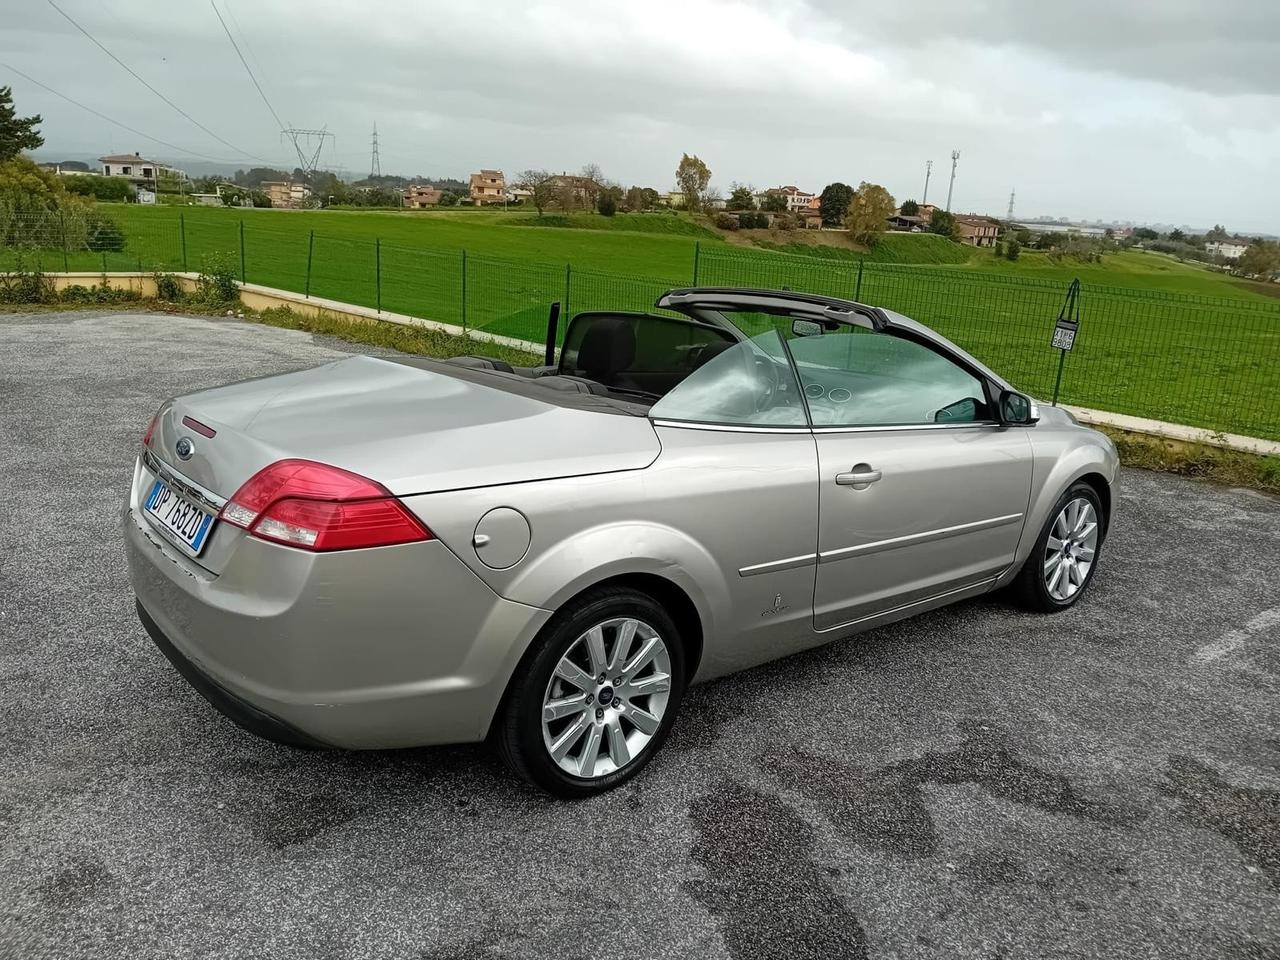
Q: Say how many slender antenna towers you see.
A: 2